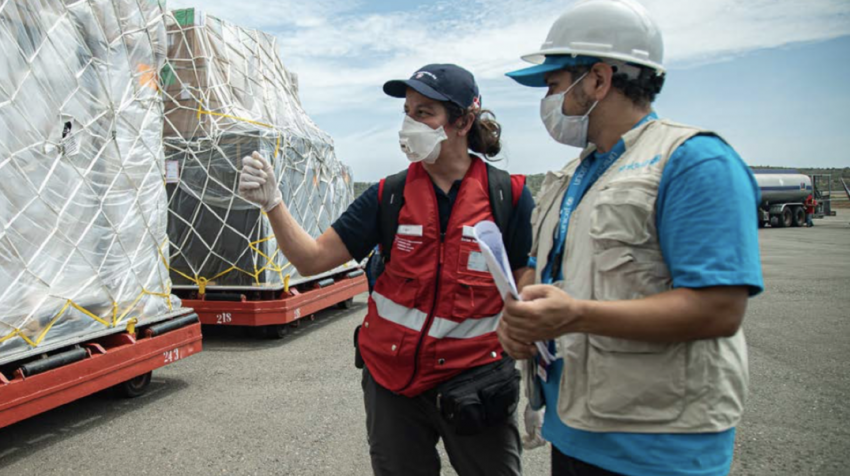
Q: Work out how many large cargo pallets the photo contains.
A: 2